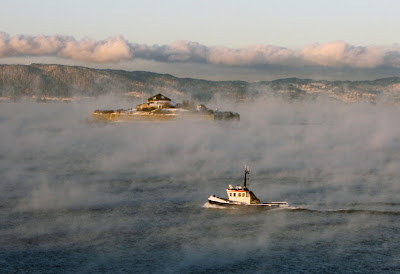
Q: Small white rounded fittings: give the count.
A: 2